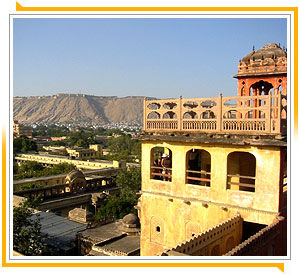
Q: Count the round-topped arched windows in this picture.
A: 3